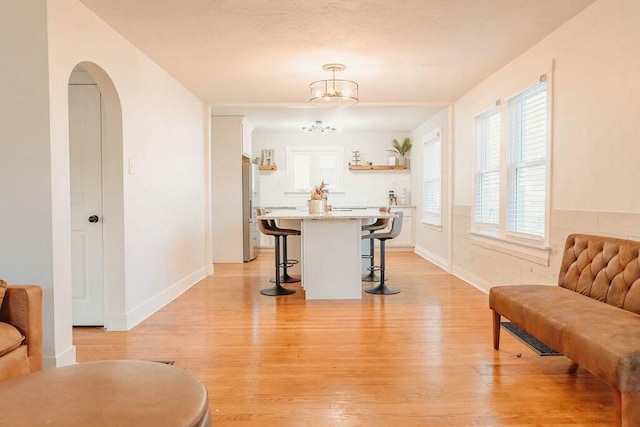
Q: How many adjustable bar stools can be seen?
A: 4